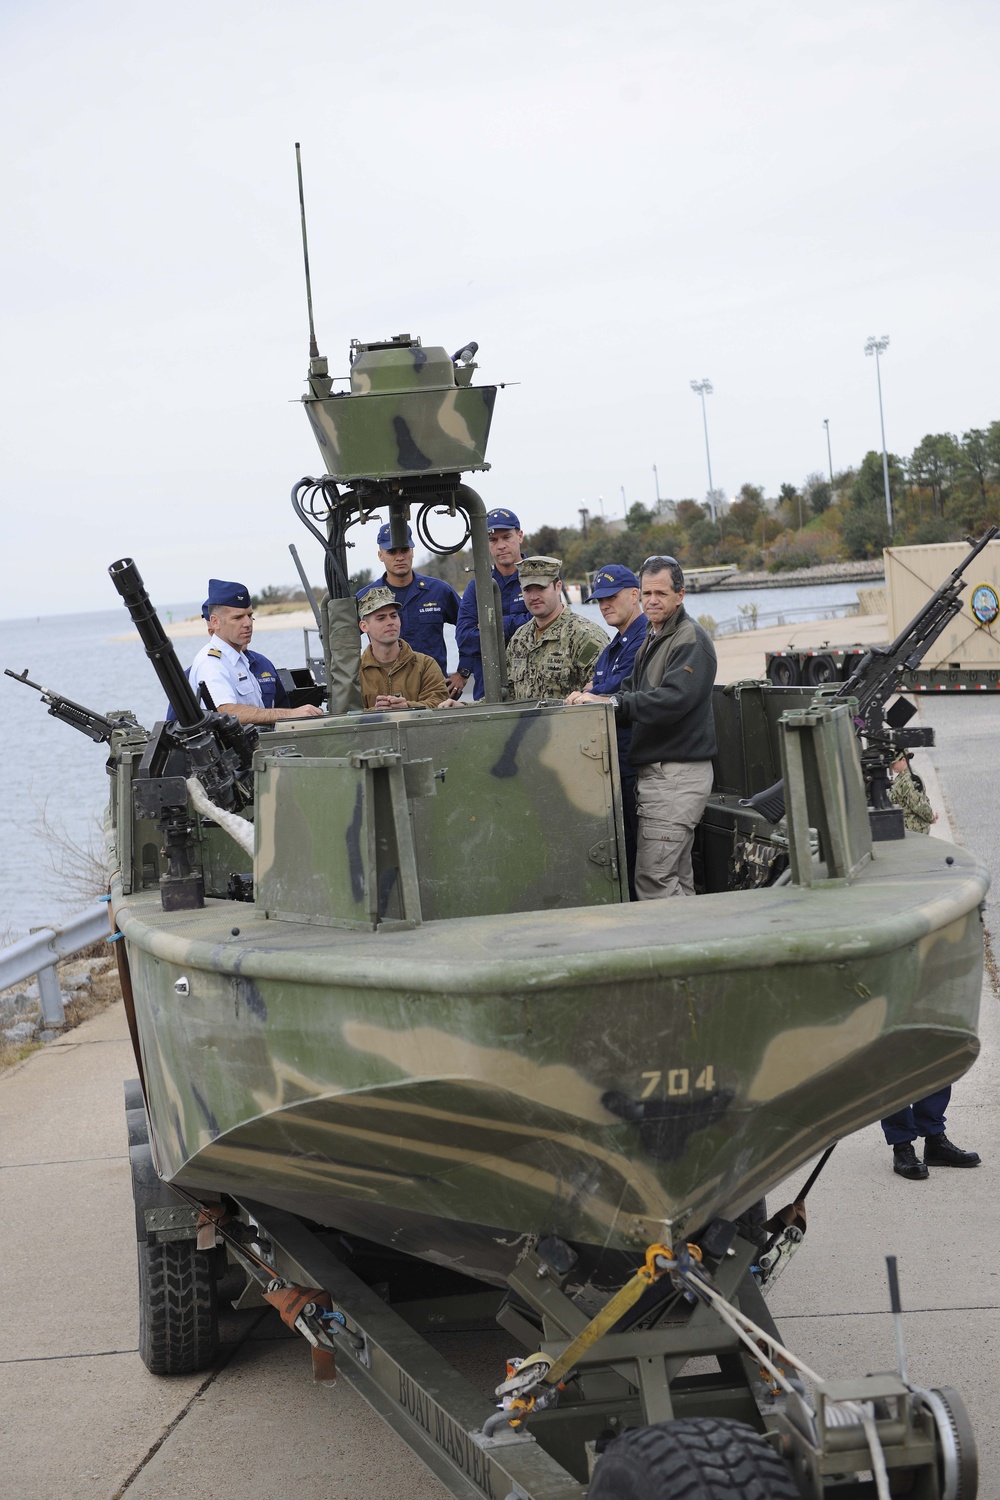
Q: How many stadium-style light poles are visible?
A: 2